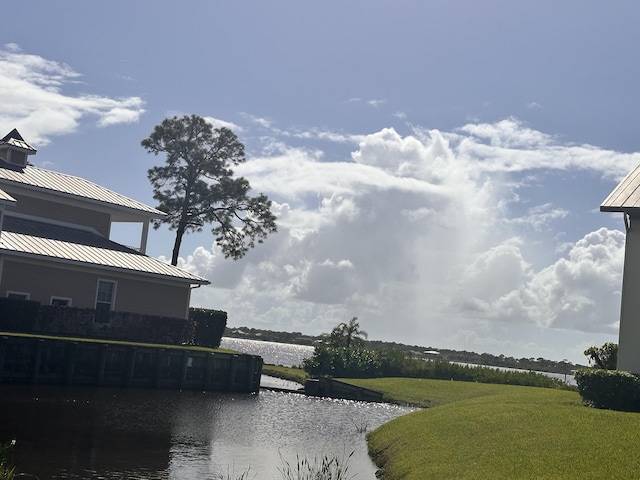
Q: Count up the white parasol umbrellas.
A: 0